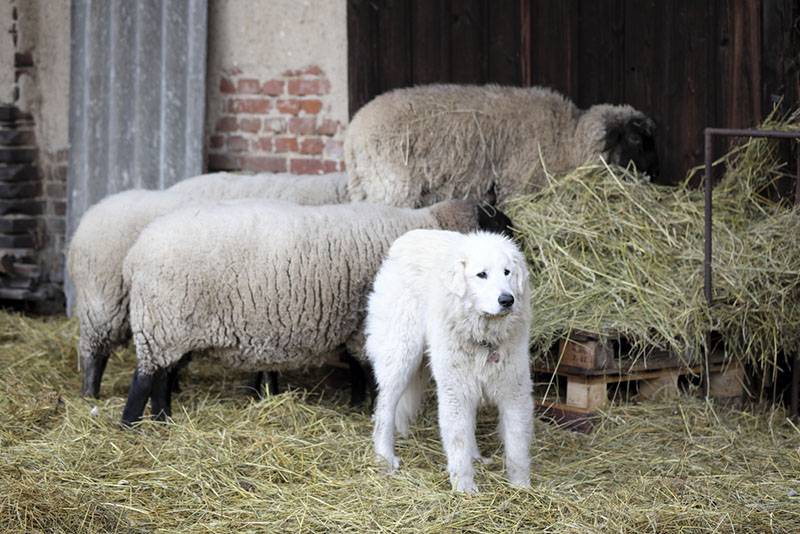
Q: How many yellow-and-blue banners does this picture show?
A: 0